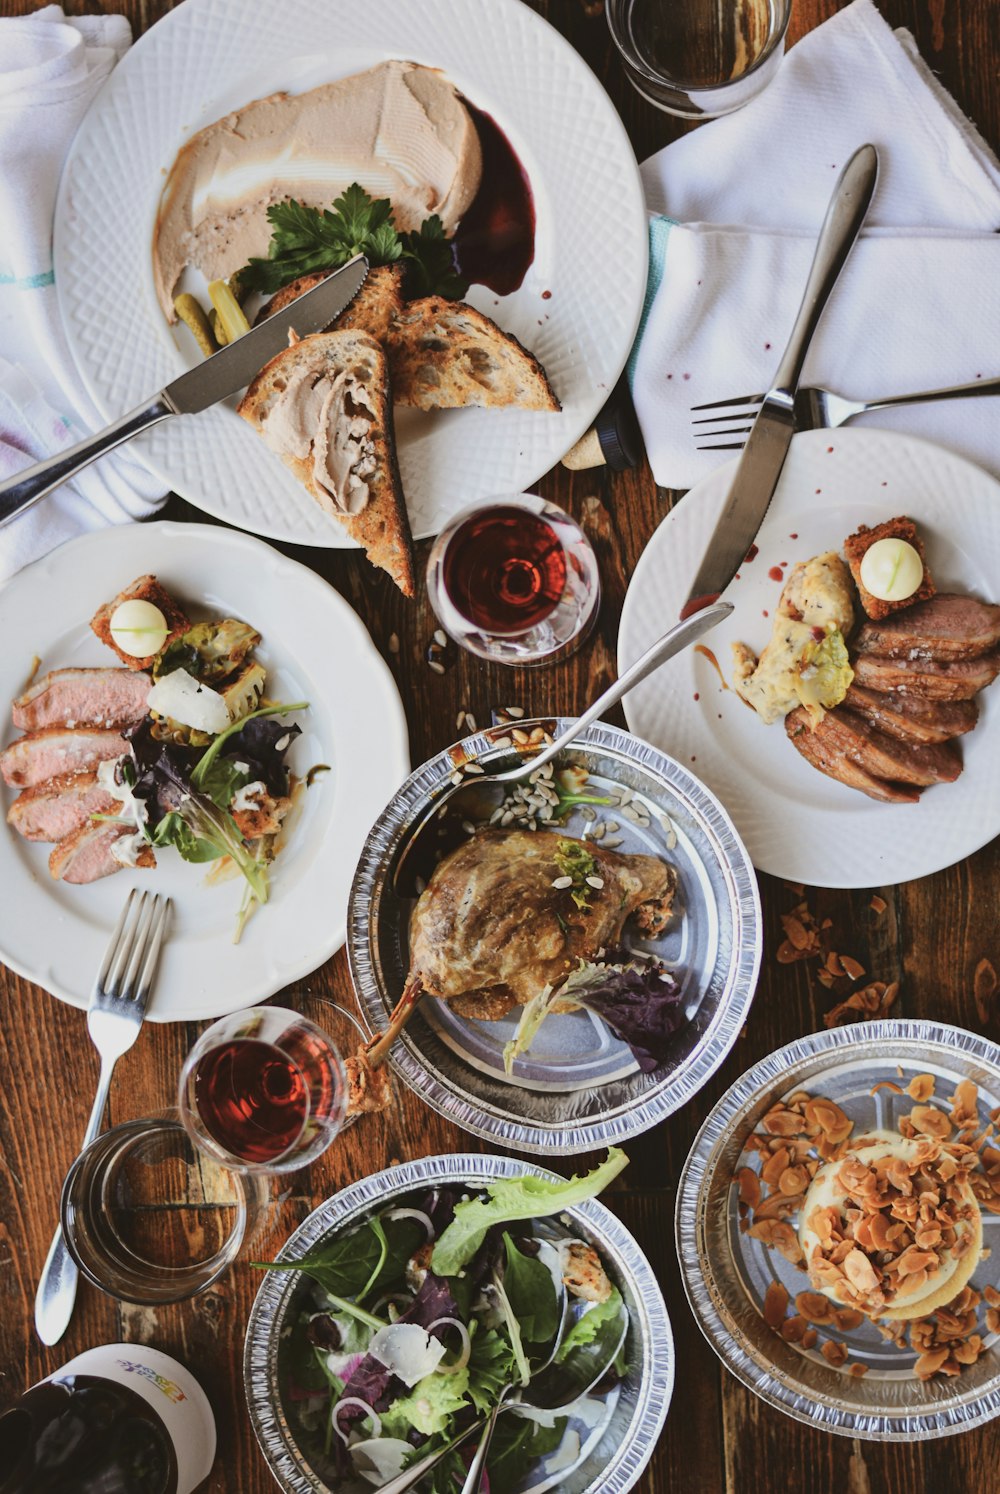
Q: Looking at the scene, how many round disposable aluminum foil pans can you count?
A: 3